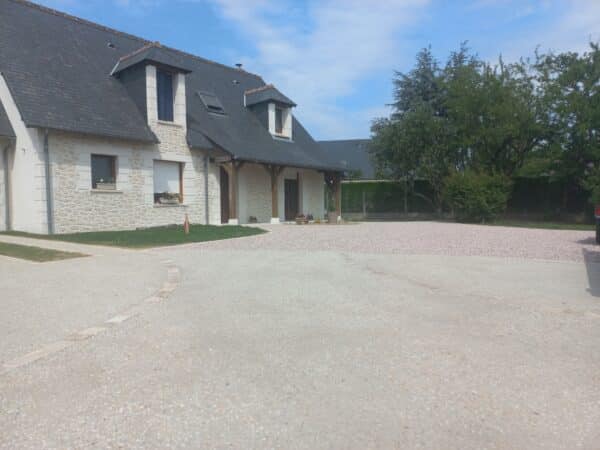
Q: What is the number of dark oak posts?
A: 3